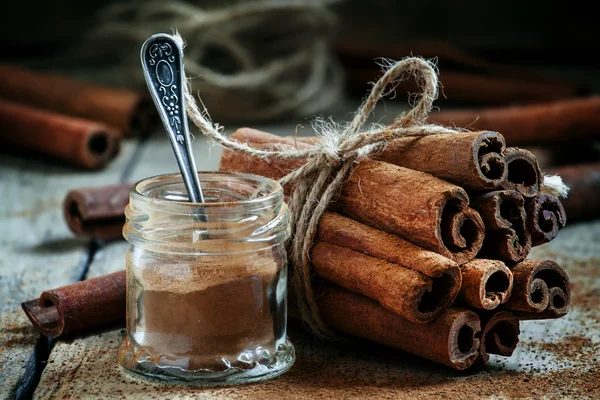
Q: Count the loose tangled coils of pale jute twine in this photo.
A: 1